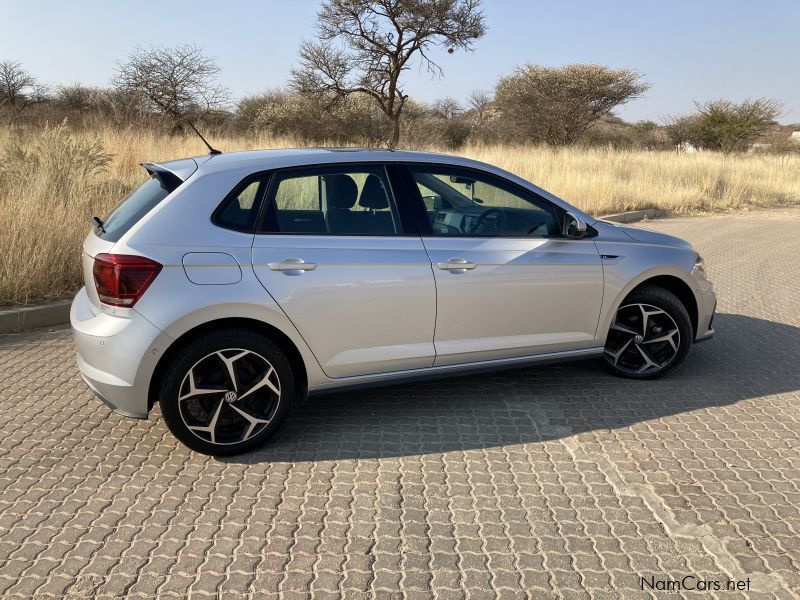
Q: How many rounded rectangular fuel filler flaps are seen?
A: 1